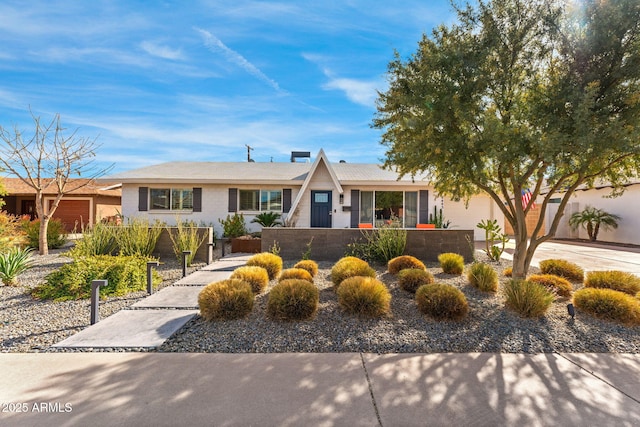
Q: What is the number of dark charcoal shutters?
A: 6